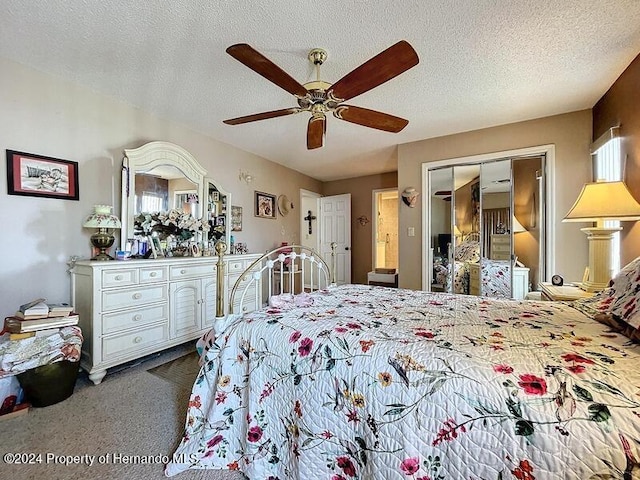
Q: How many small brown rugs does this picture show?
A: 1